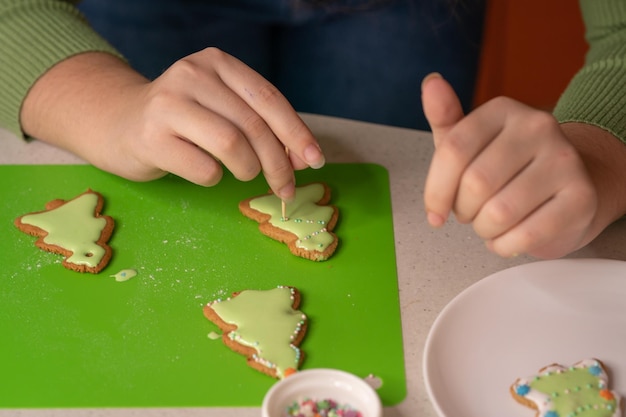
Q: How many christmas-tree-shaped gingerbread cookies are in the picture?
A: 4